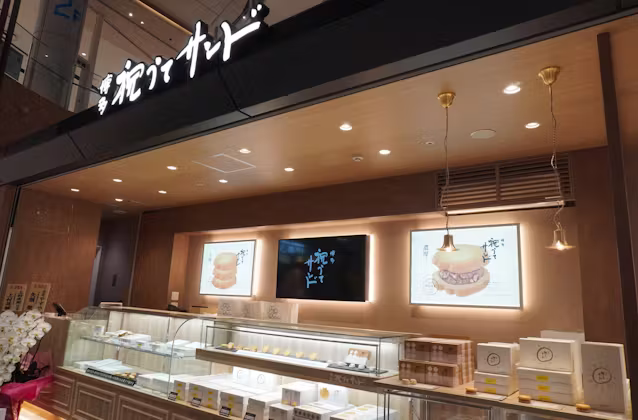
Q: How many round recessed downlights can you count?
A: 12